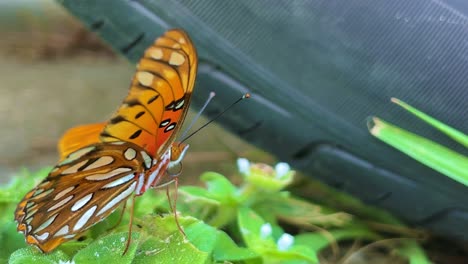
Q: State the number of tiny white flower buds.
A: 4